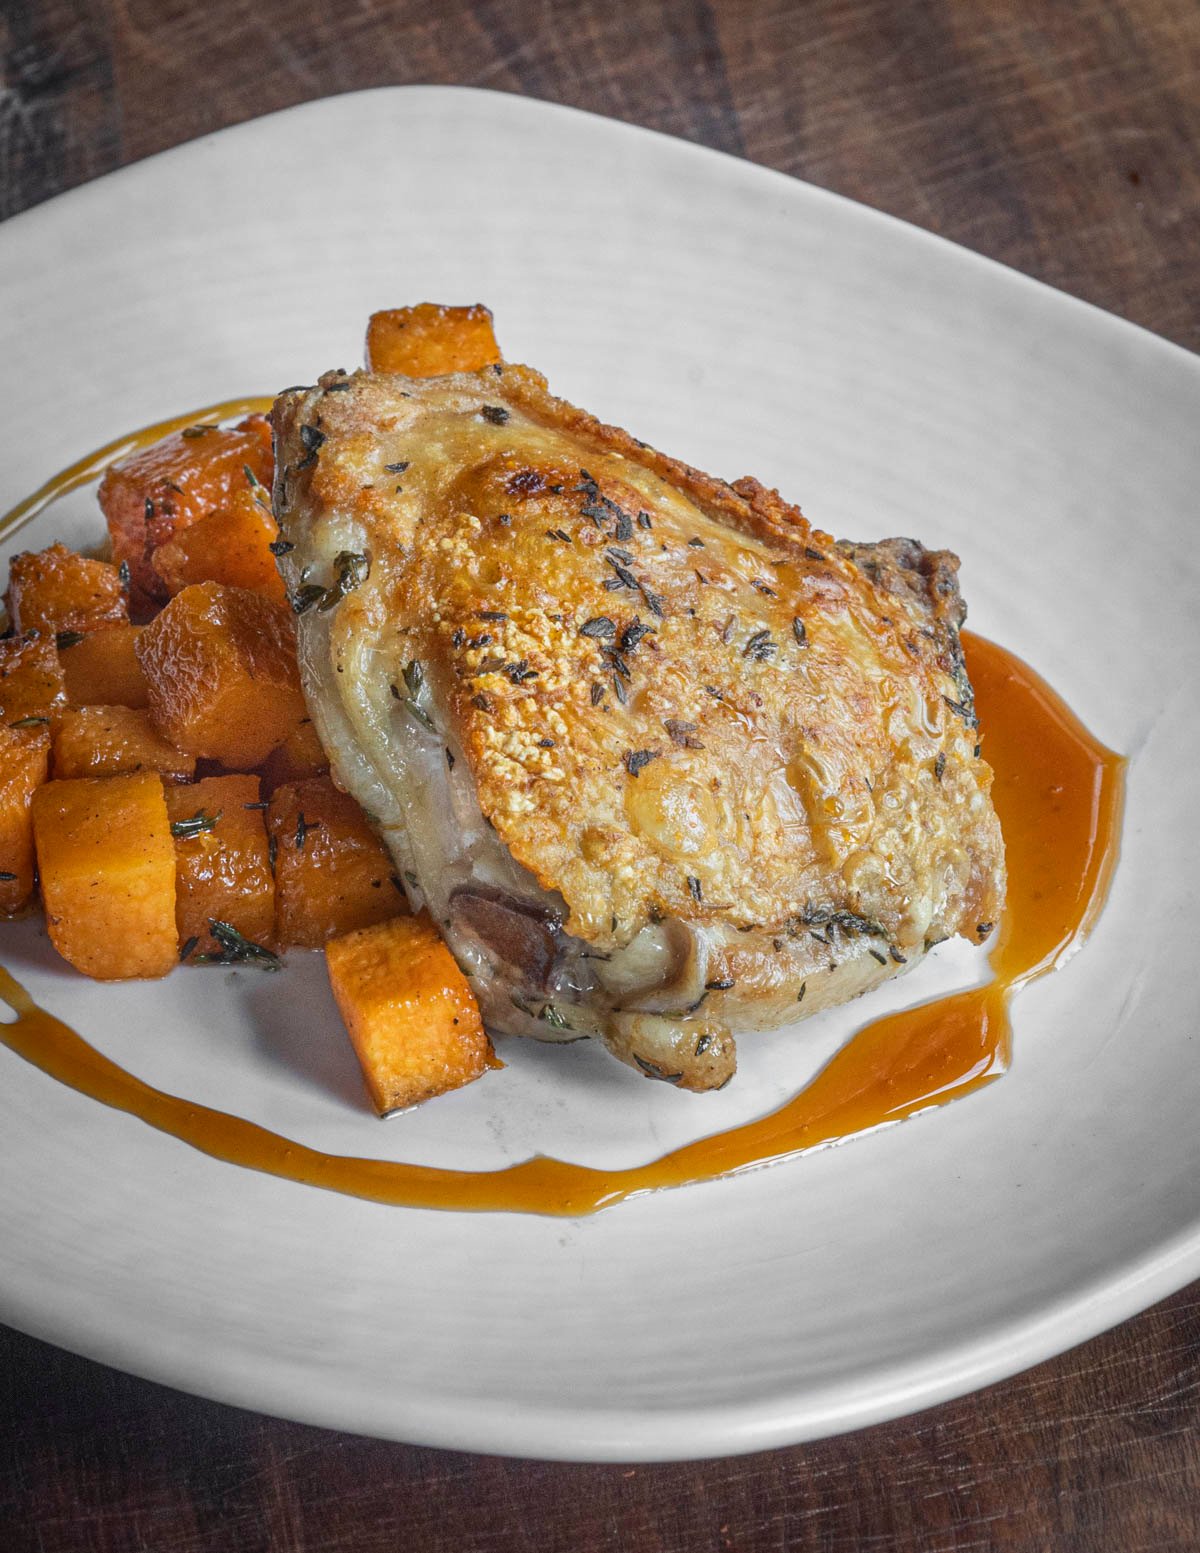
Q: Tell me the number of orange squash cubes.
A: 14